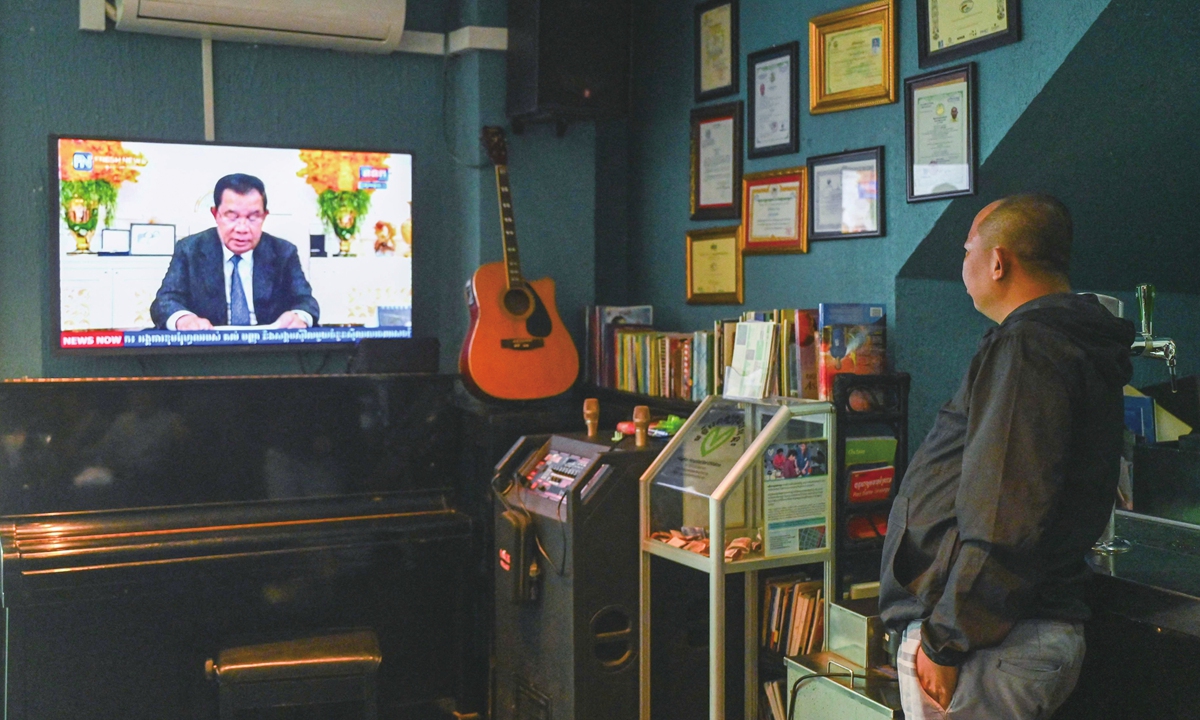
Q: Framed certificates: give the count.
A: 9